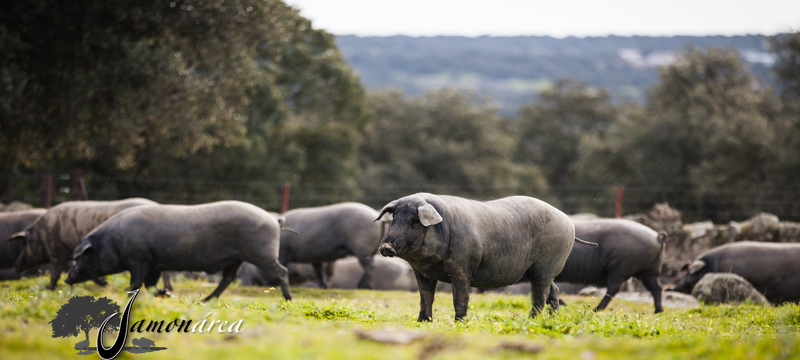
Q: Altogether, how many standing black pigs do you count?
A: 7